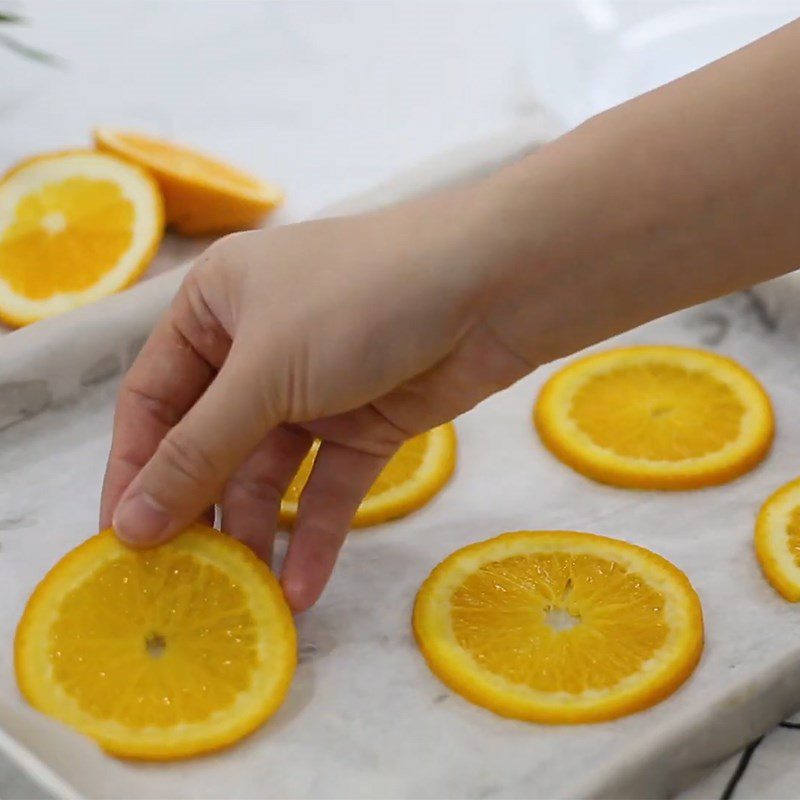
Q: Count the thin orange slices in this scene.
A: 5